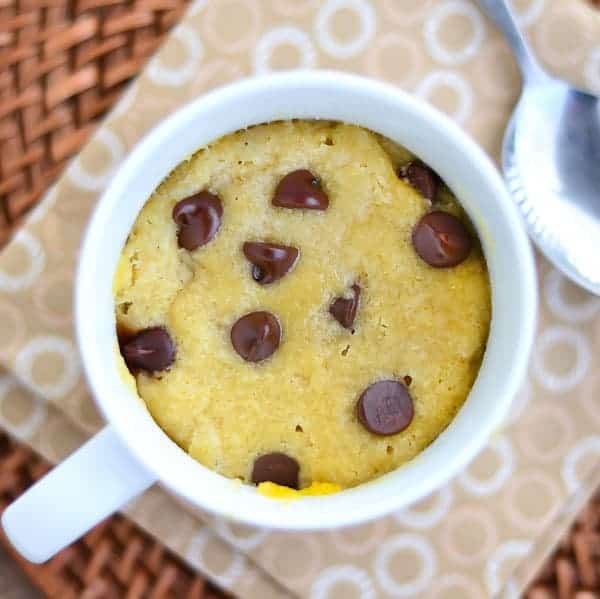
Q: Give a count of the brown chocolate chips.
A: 10